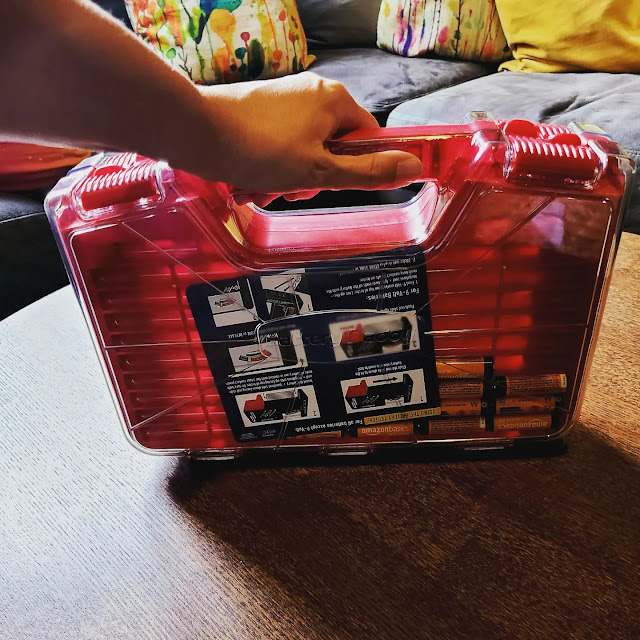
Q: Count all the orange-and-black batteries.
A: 9